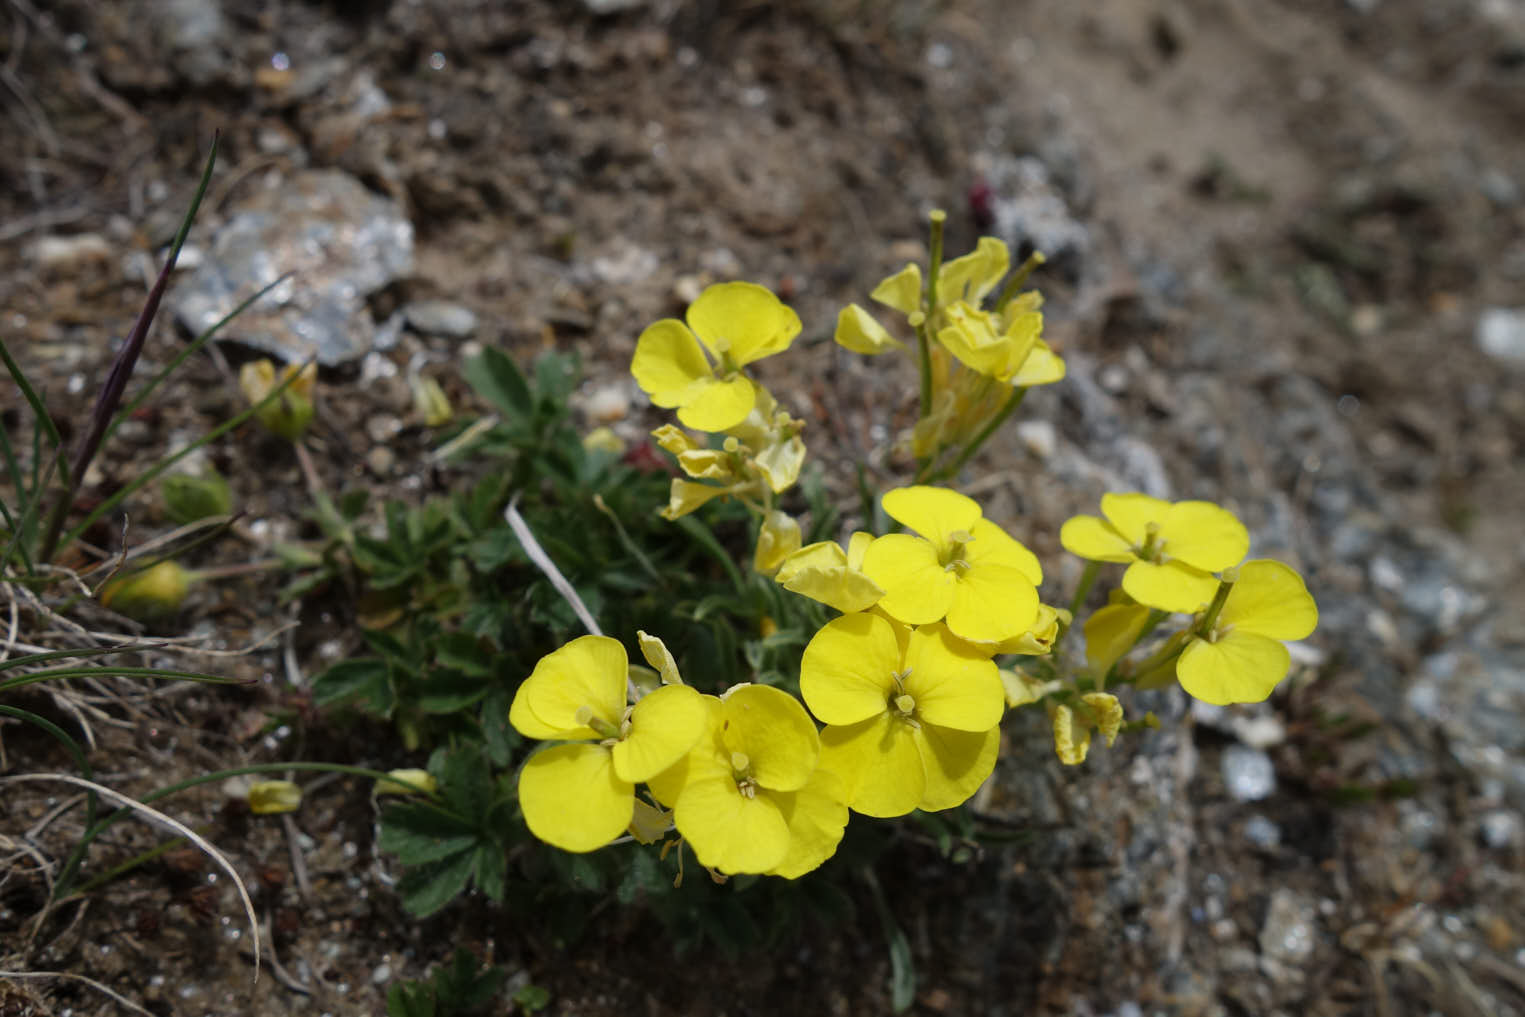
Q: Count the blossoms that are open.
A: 7